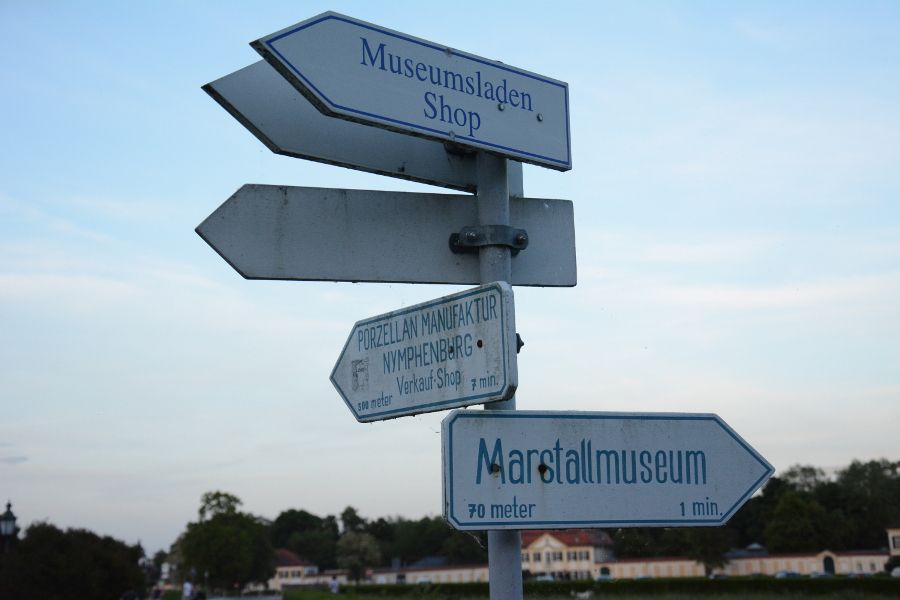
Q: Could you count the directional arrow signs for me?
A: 5